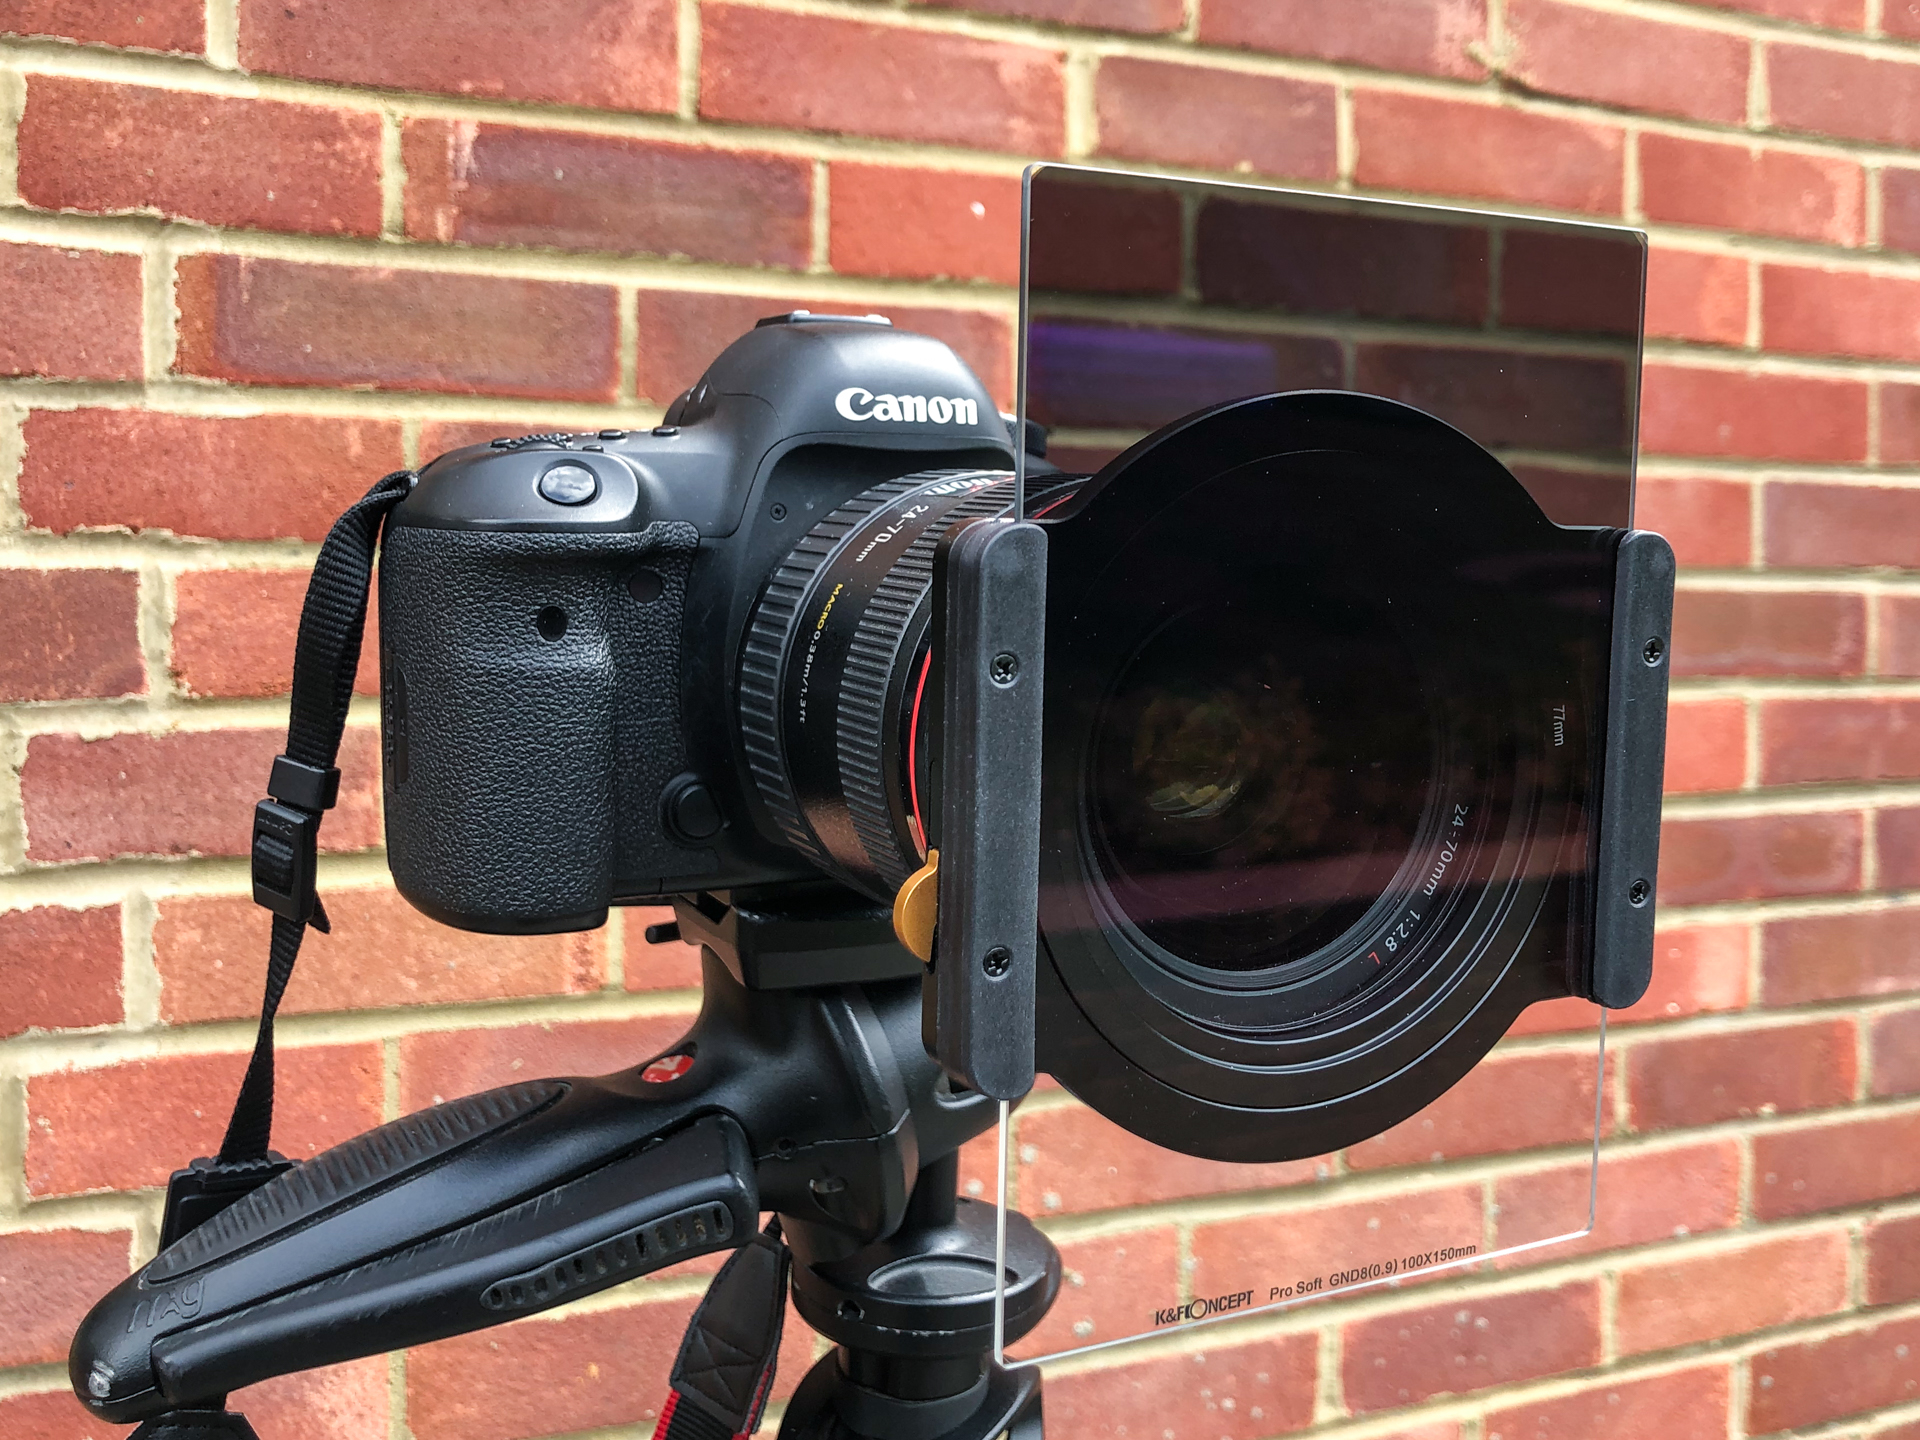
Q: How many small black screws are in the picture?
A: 5